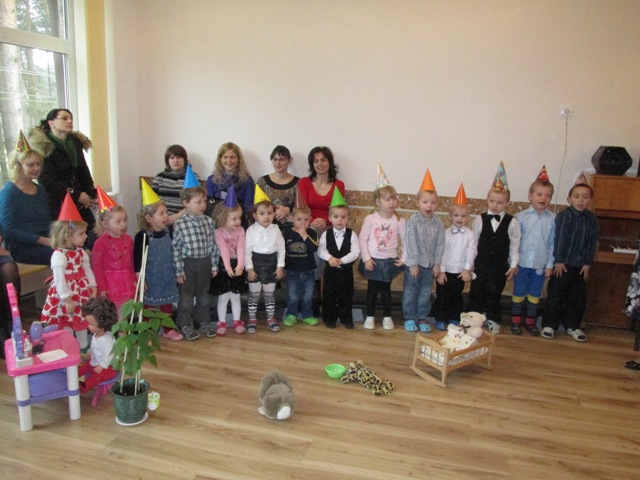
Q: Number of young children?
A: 14